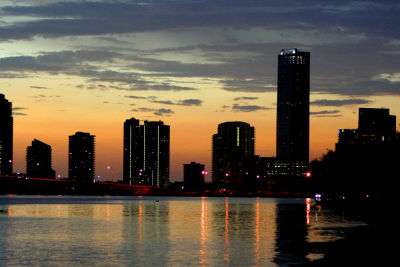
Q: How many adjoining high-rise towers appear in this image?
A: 2